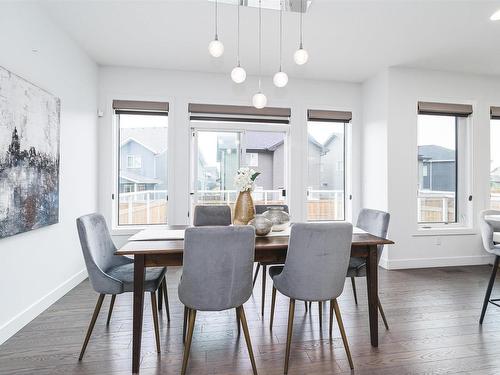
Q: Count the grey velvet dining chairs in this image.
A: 6